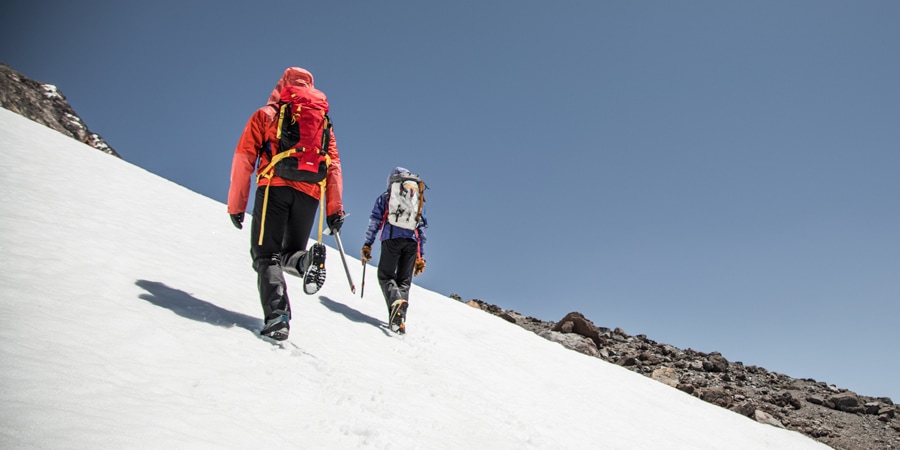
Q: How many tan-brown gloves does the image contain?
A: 2